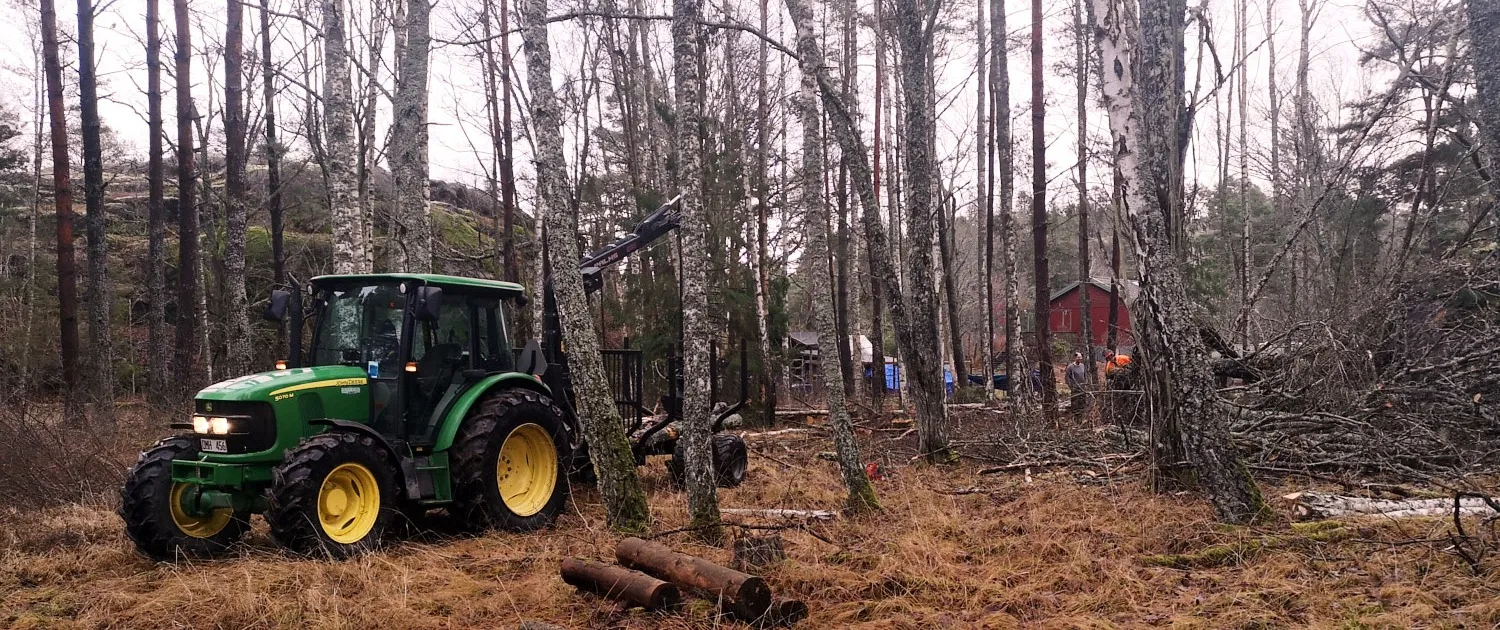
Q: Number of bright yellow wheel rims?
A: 3